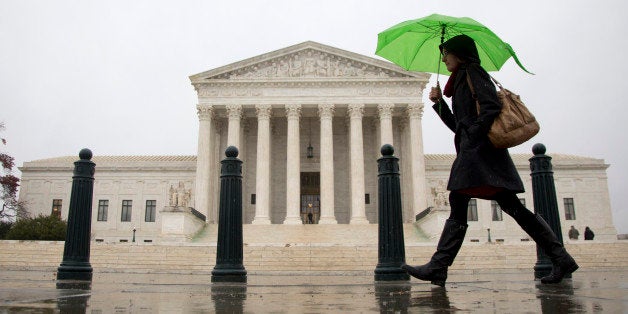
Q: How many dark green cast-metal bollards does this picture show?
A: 4